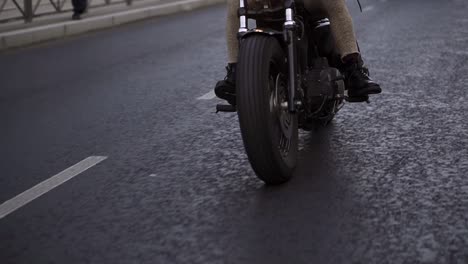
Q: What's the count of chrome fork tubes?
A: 2